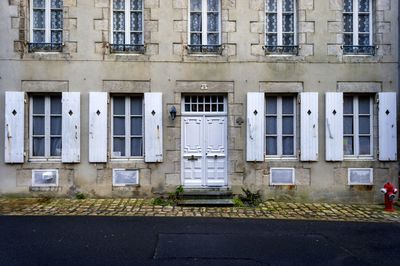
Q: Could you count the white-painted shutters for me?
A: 8